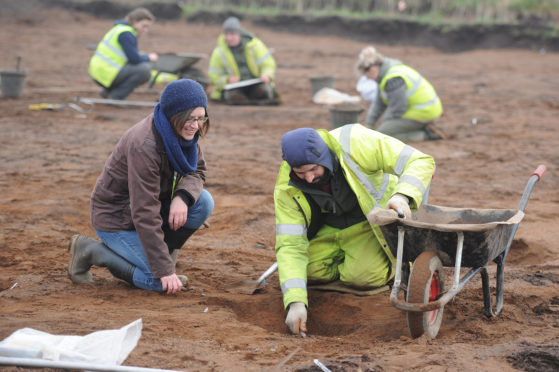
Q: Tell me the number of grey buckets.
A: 3